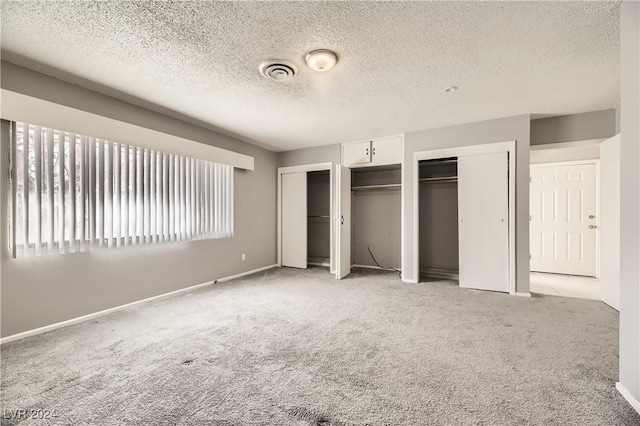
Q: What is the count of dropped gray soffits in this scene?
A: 1